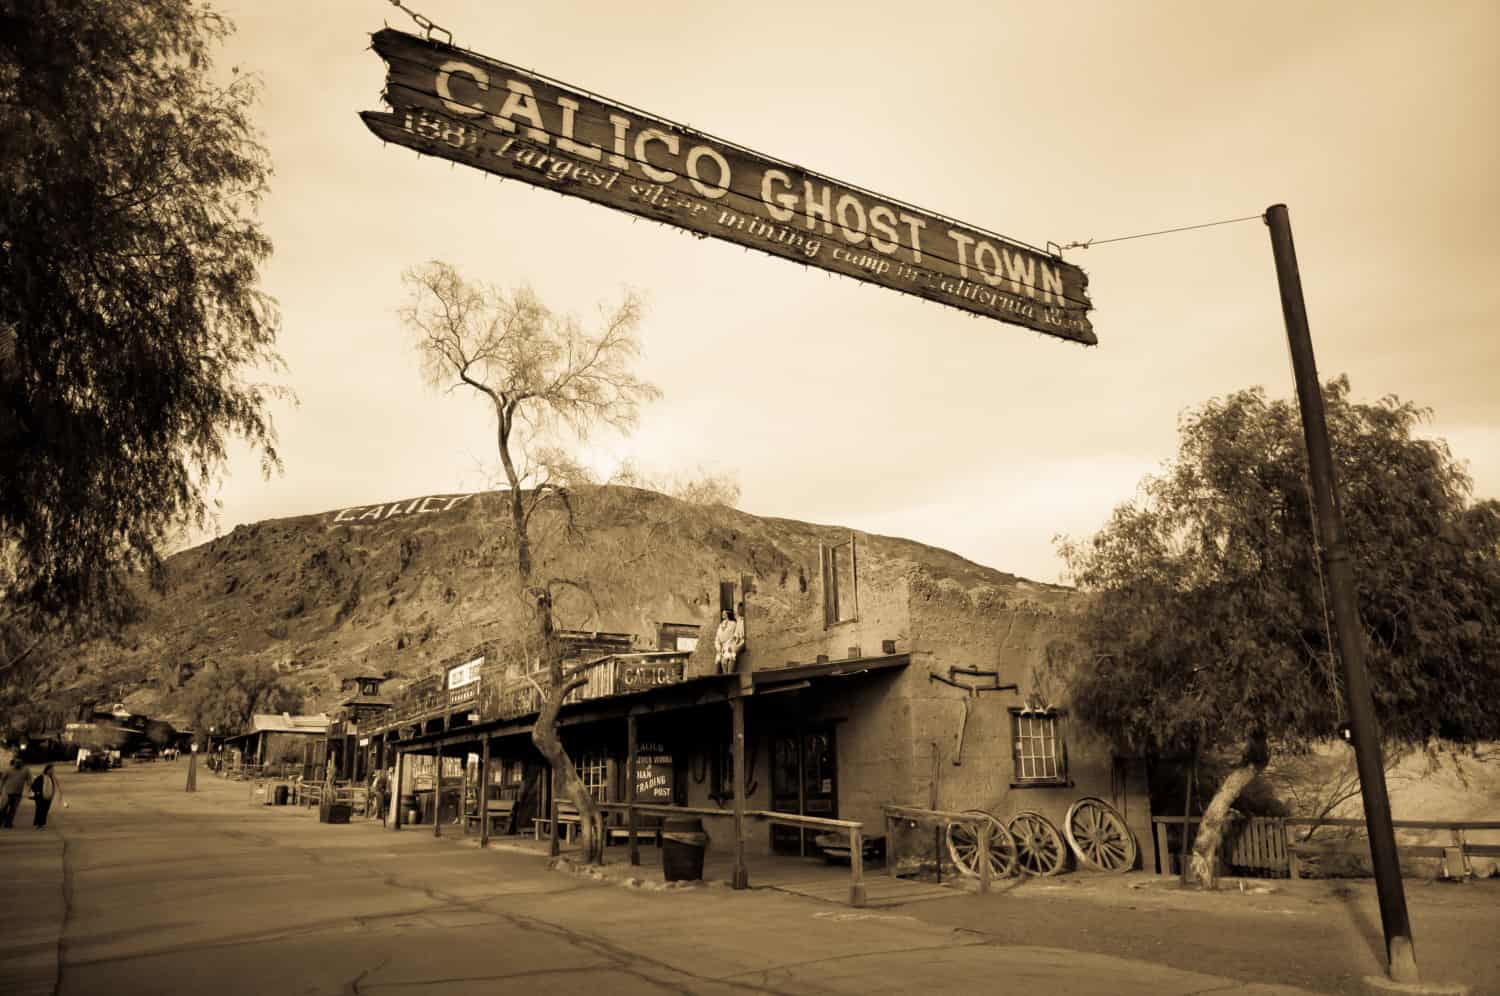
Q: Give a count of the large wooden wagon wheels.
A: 3